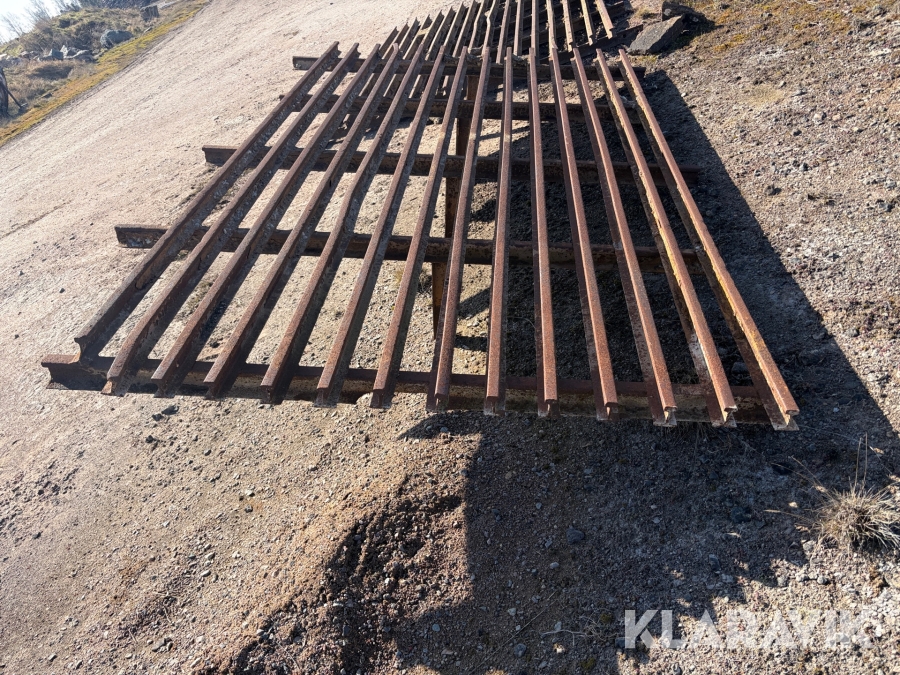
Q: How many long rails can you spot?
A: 14